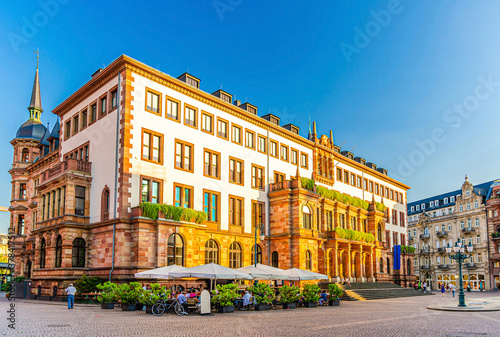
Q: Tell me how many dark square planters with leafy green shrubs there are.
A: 8